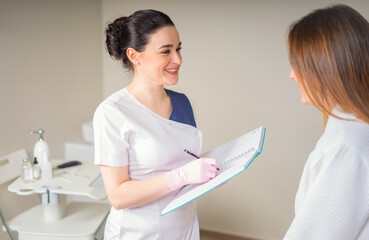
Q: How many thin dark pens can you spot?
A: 1